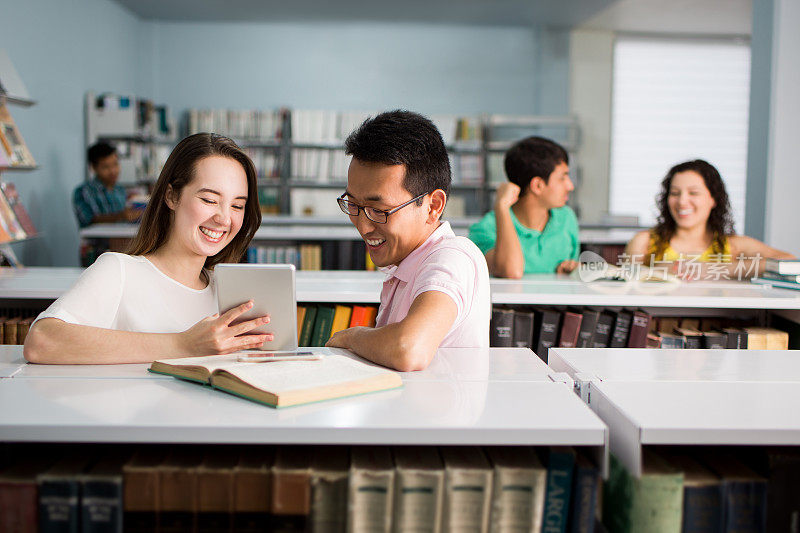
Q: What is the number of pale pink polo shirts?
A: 1